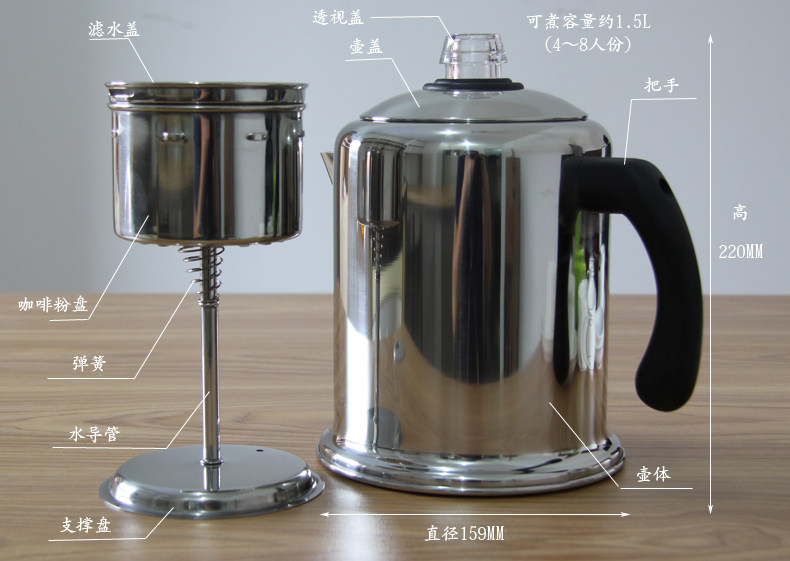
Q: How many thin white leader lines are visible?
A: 9